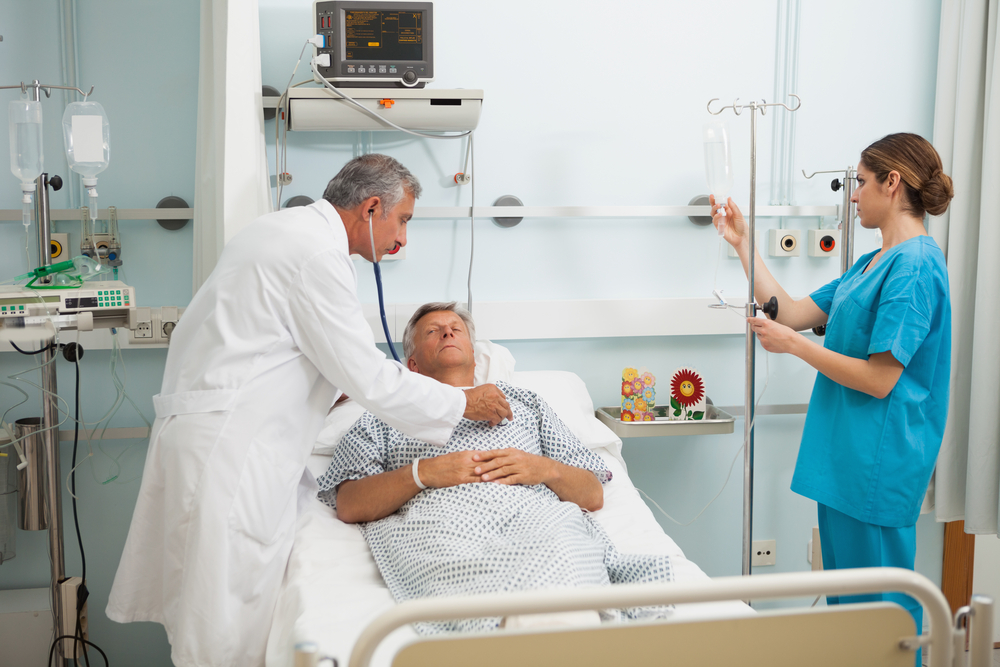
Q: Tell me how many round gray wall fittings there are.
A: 5